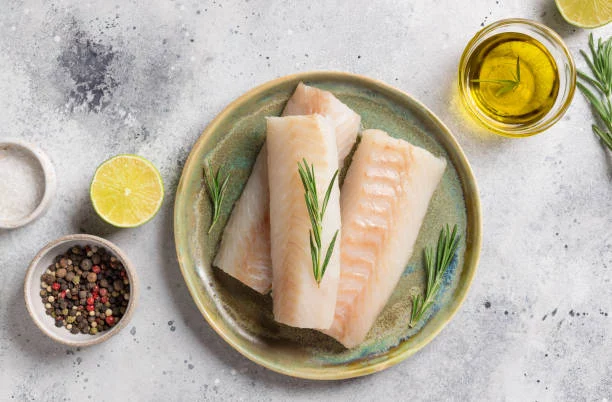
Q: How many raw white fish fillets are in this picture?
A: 3